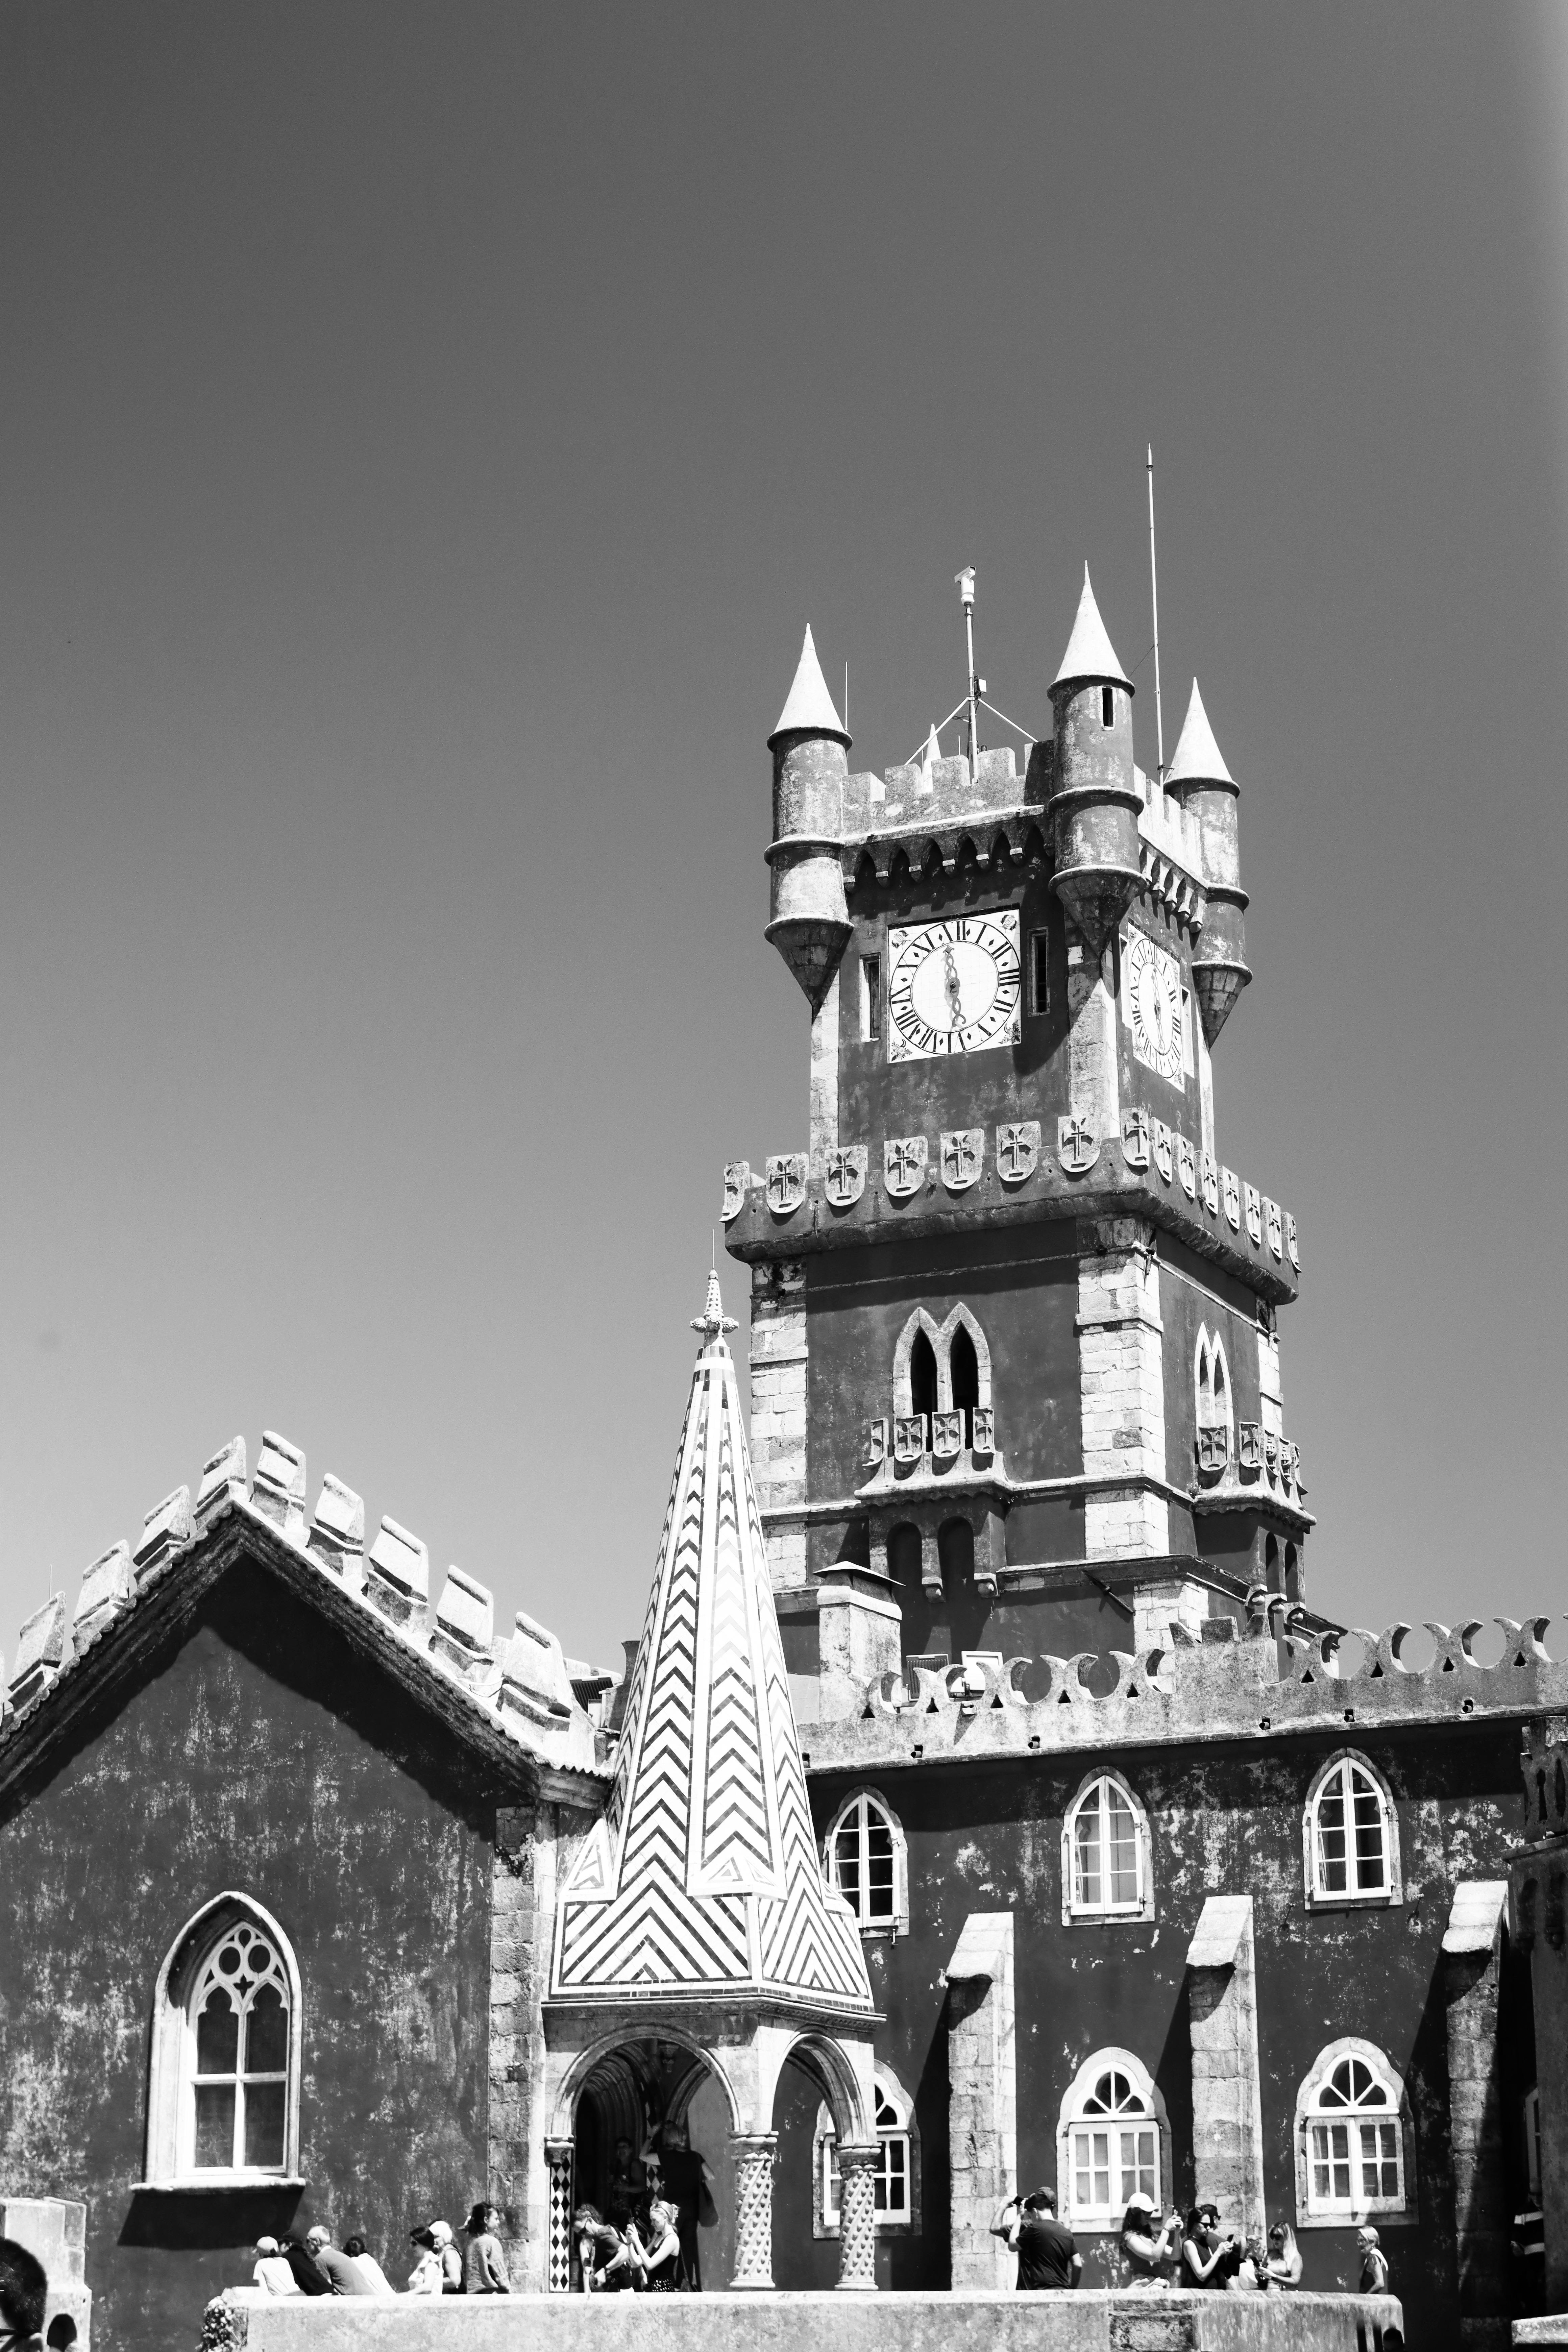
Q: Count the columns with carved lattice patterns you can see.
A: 2